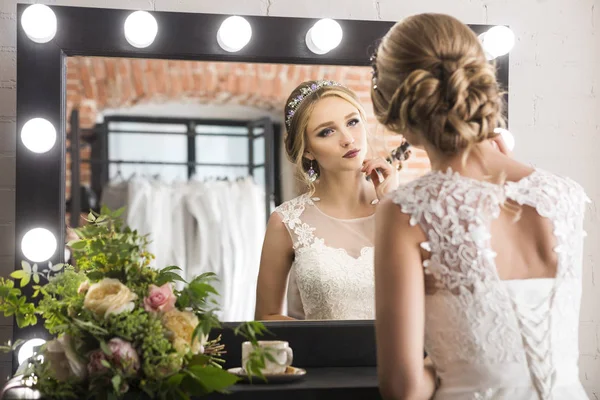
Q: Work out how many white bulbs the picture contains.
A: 9